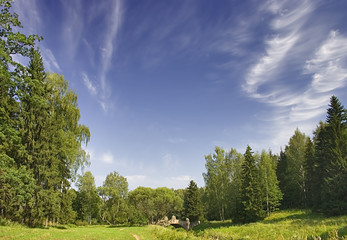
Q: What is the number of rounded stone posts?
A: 3